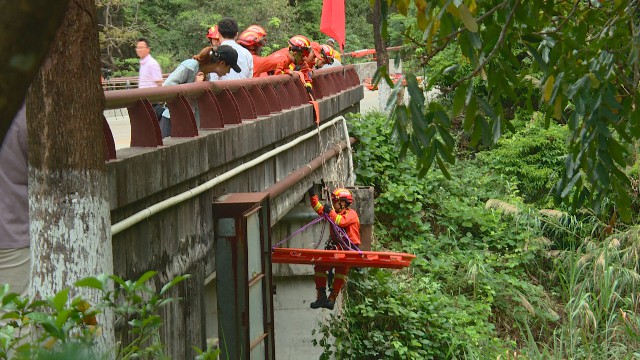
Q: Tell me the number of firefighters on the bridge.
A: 5